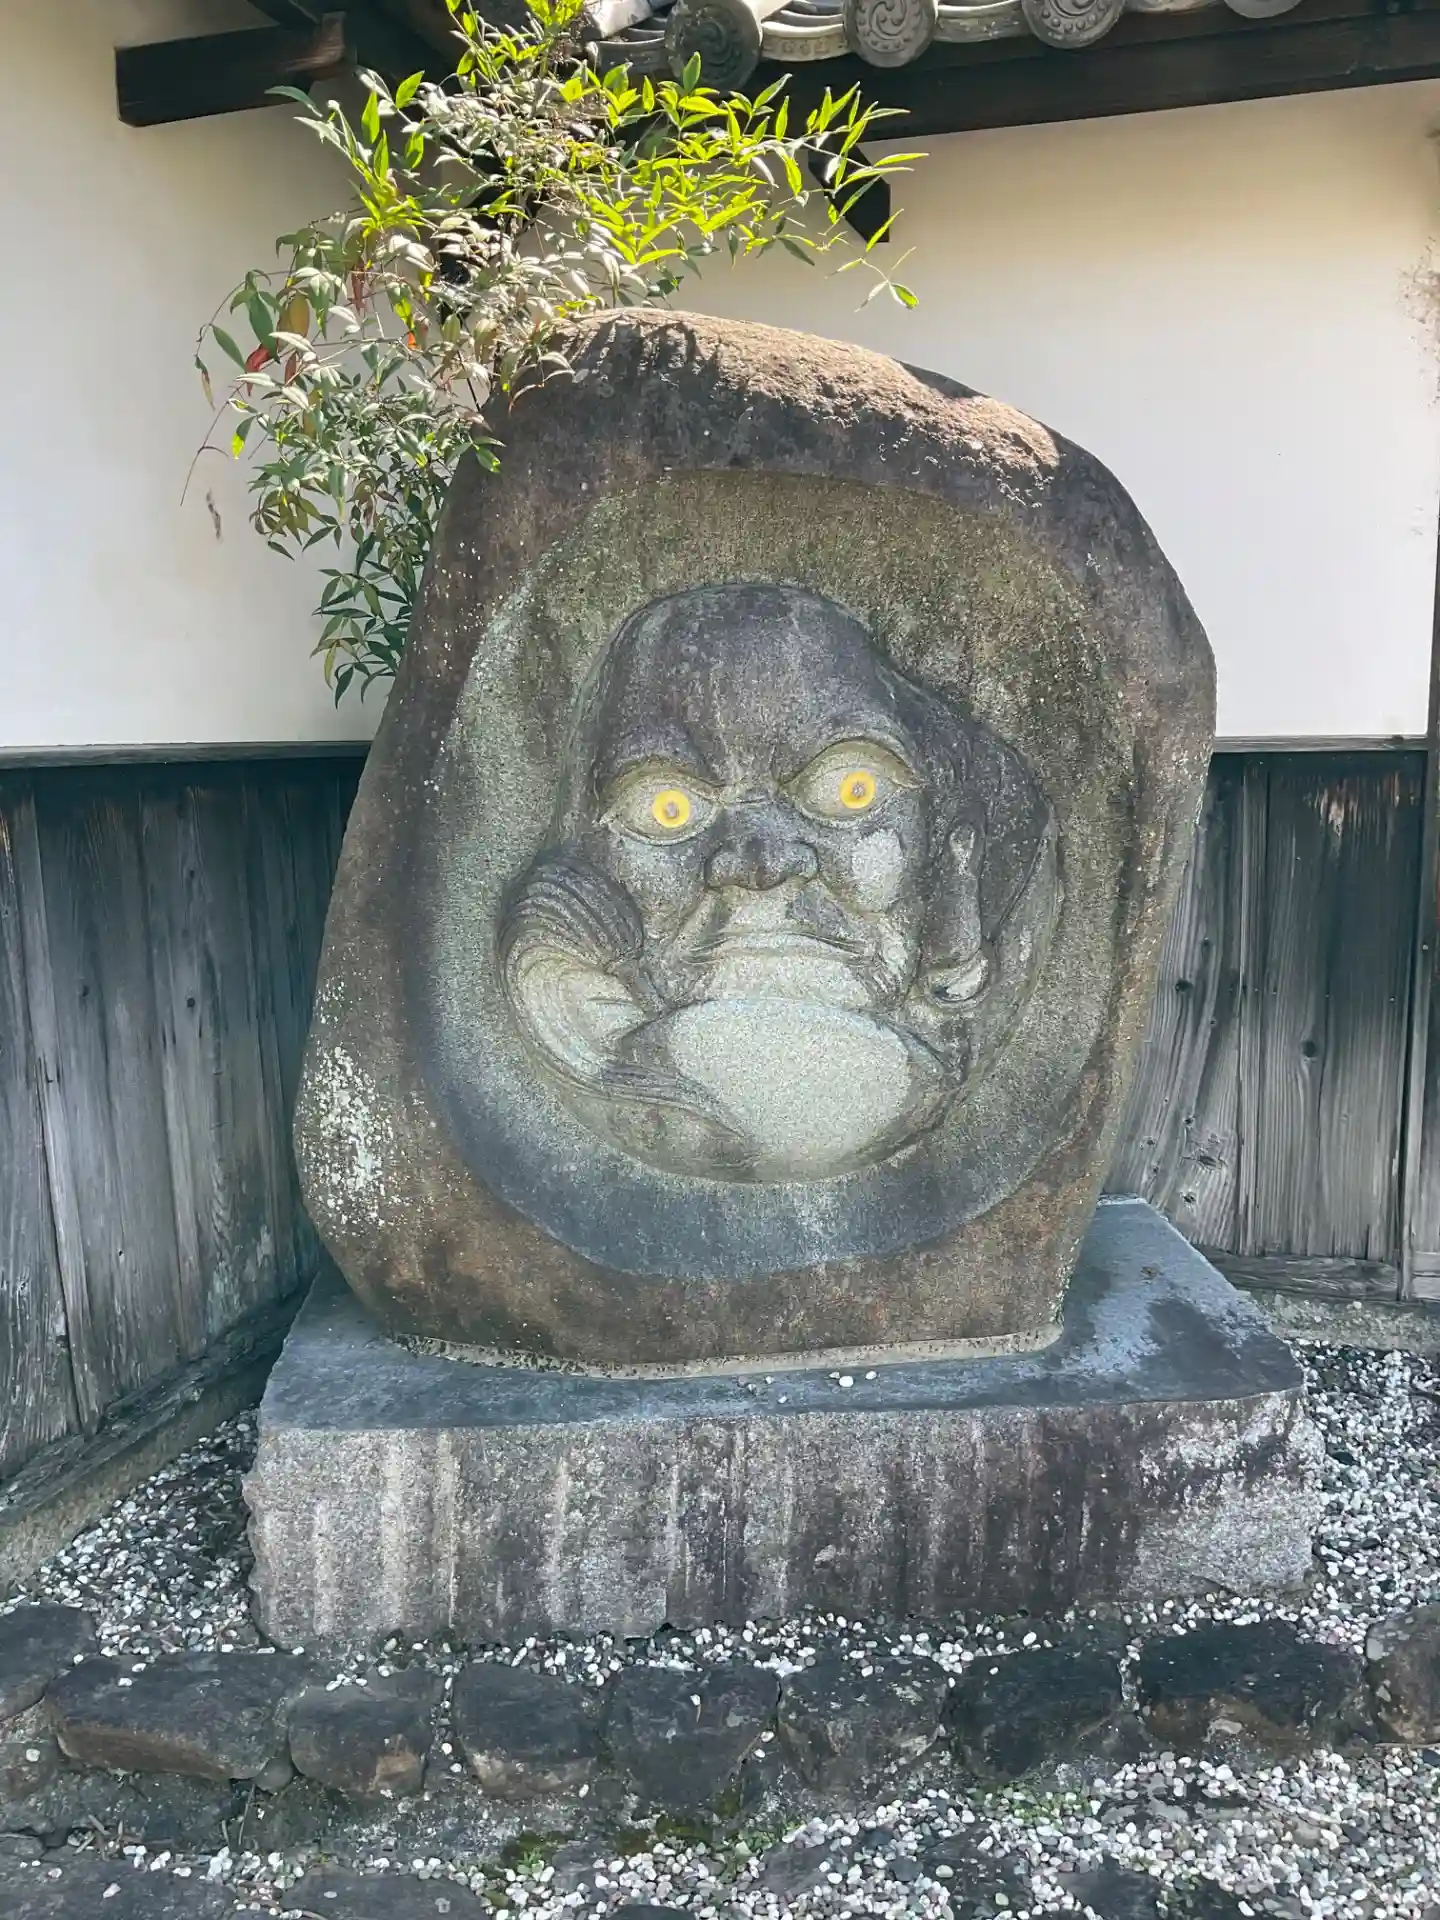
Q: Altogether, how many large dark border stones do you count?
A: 9